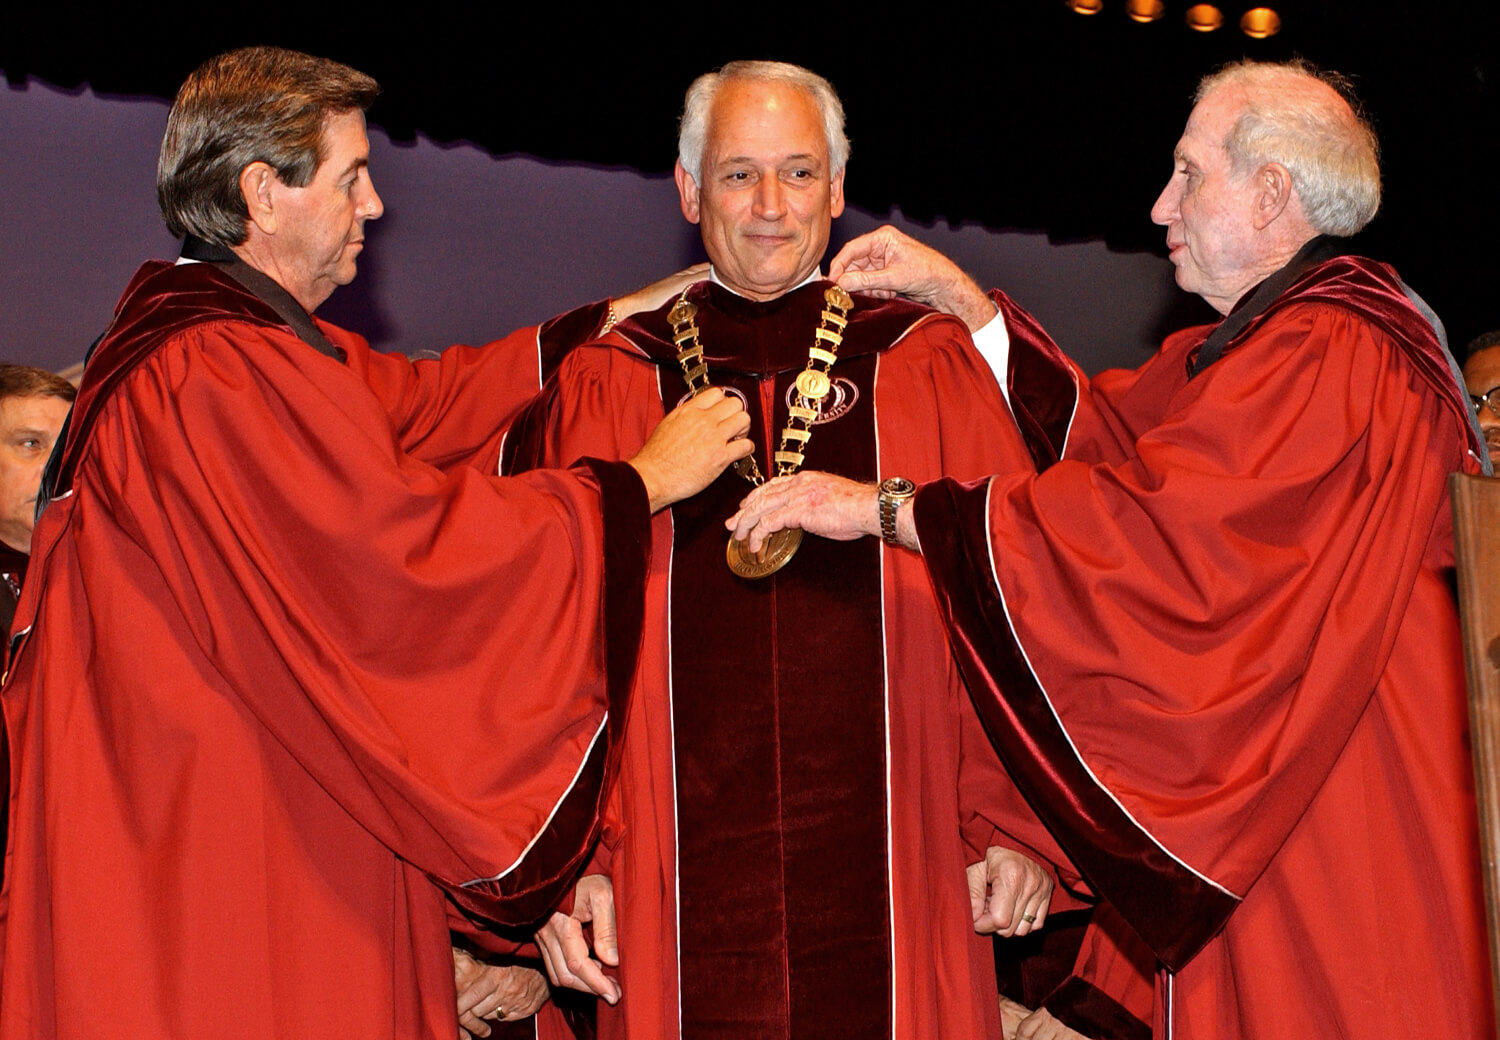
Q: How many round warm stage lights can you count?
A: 4